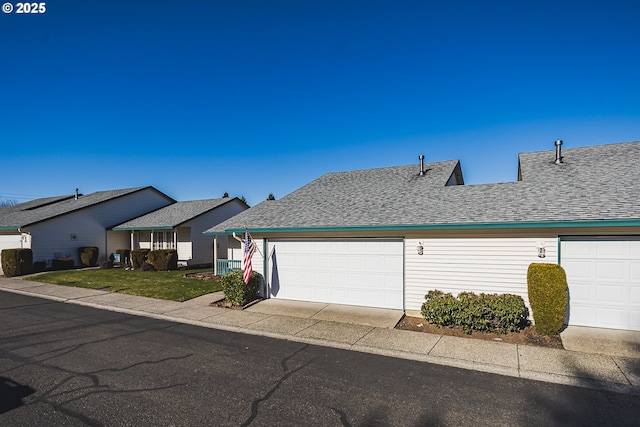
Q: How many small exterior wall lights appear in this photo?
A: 2